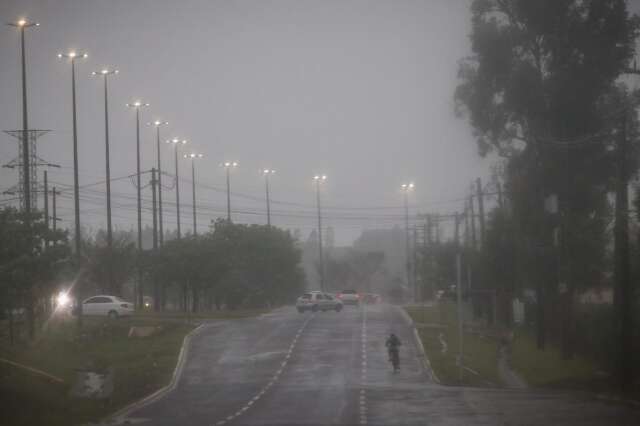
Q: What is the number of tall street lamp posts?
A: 11